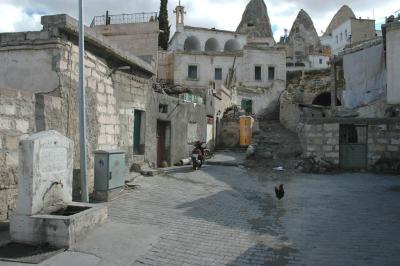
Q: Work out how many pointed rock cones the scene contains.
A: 3